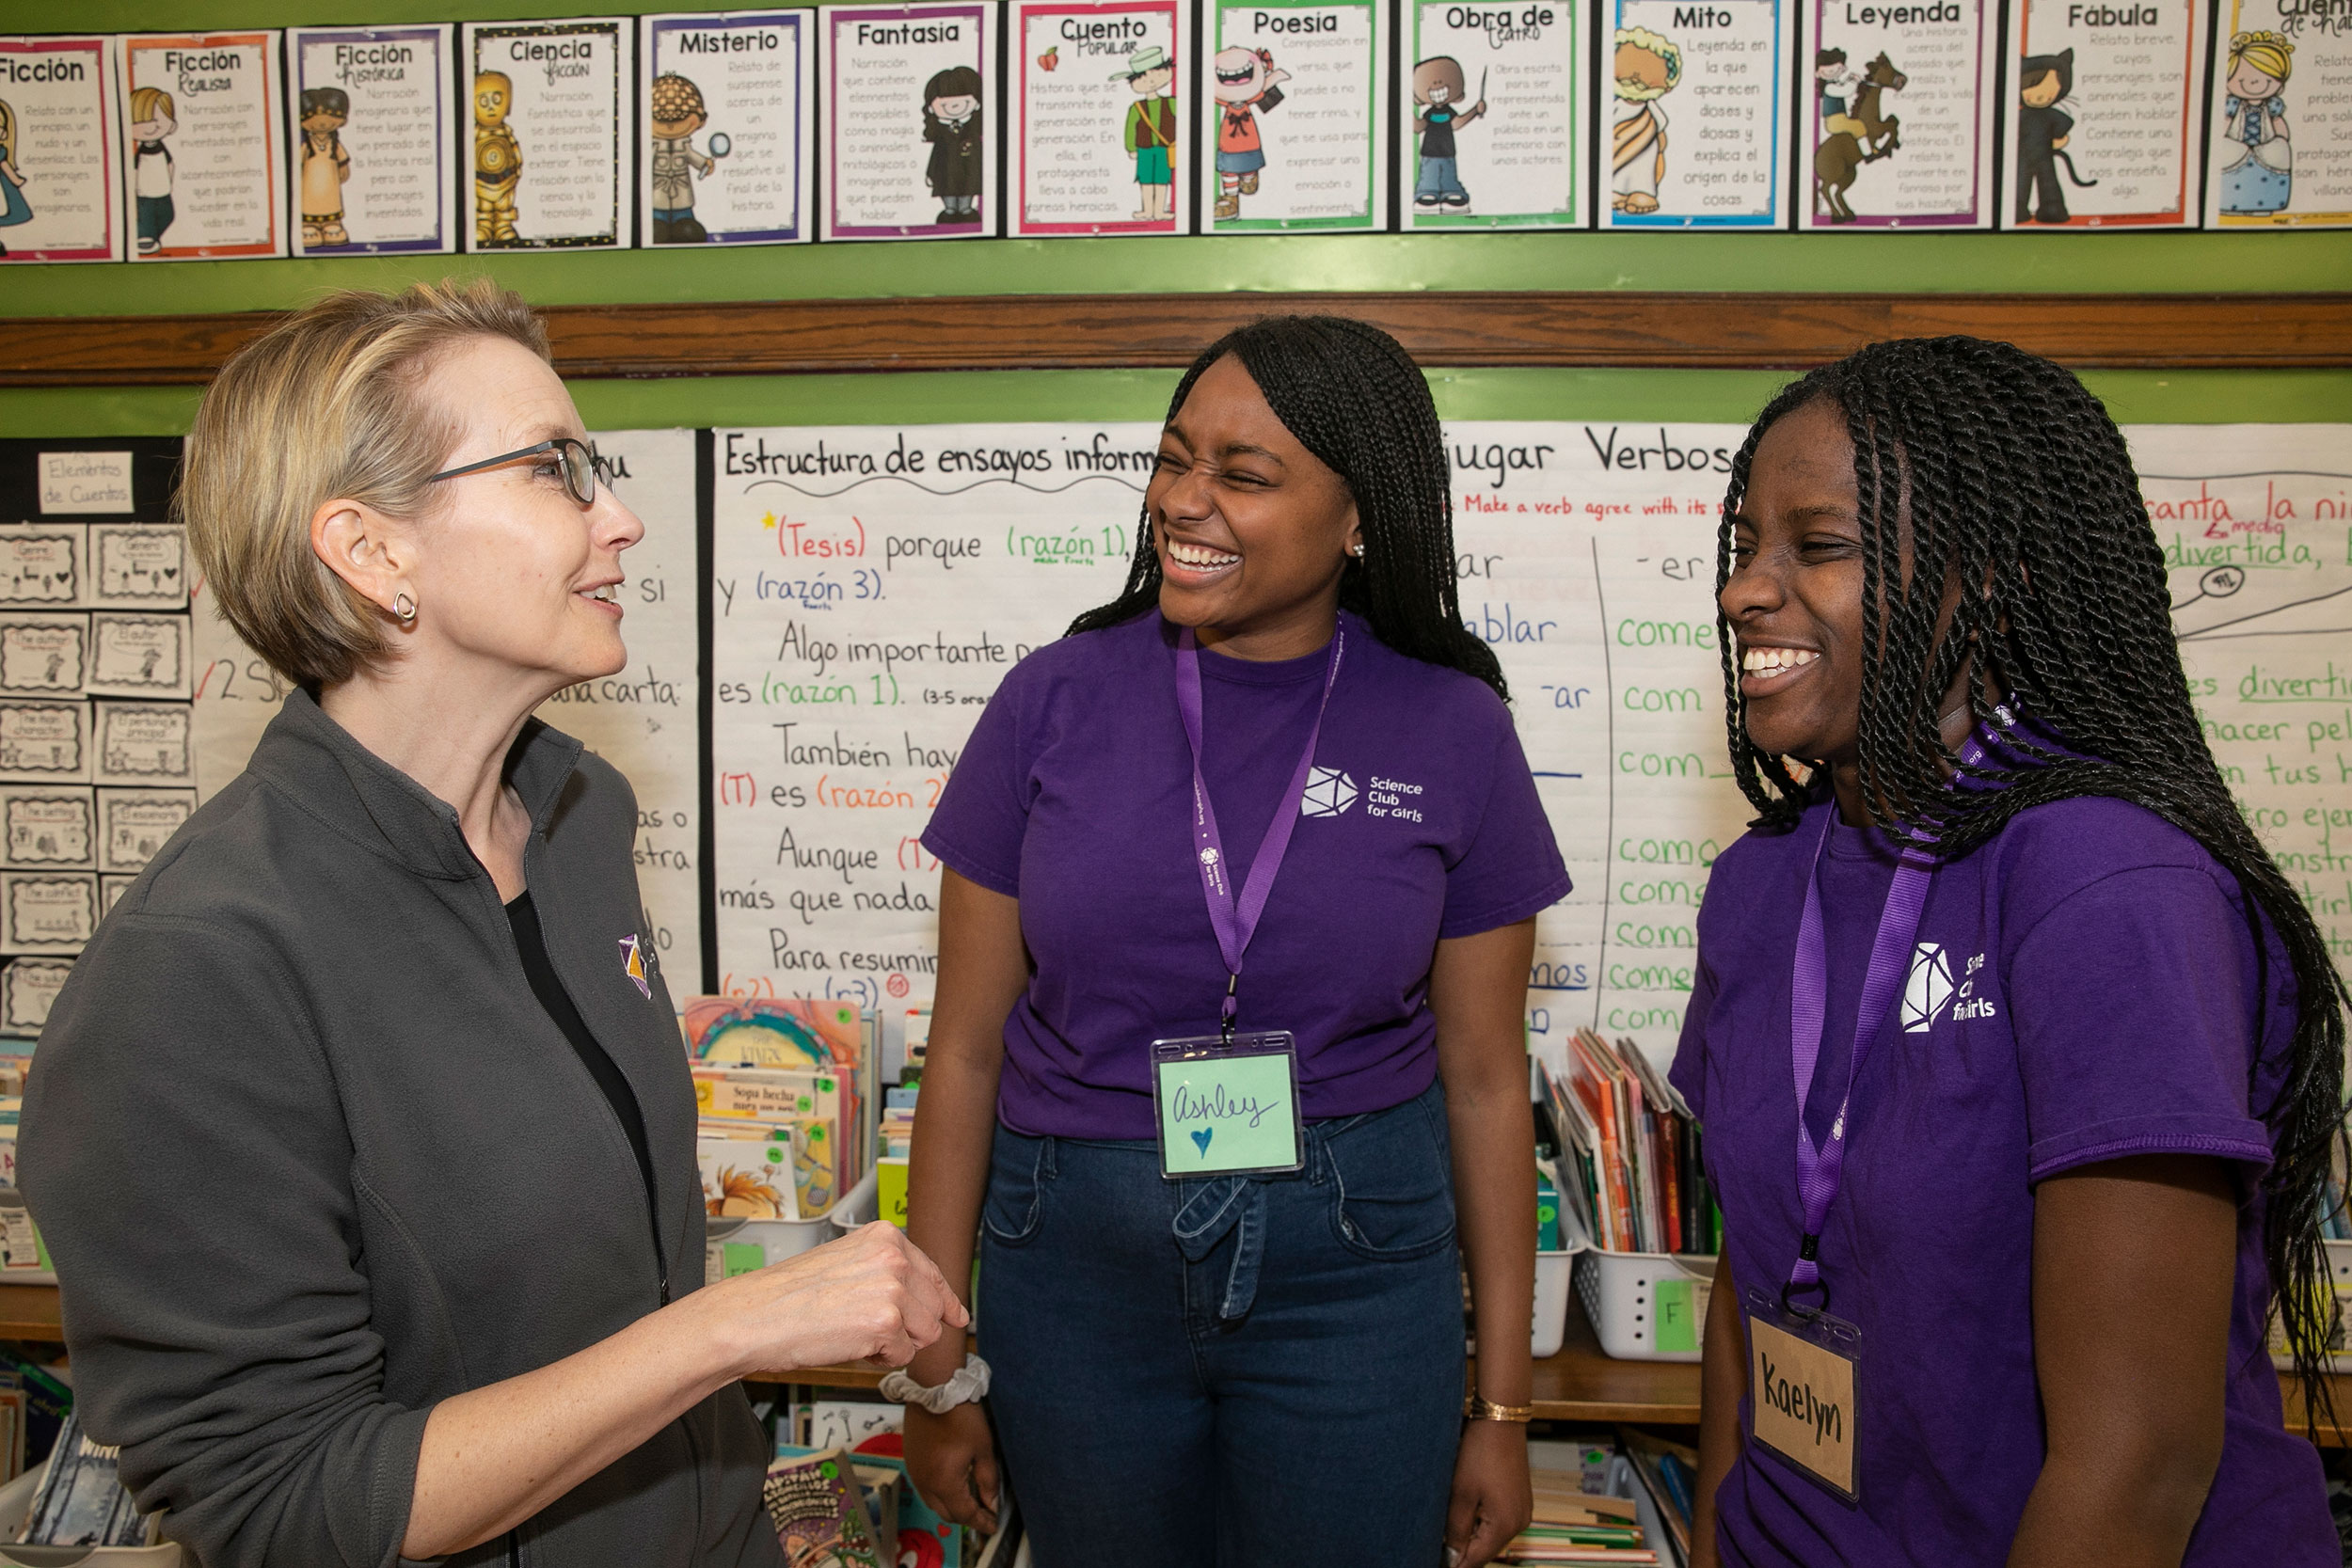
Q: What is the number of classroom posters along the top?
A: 13